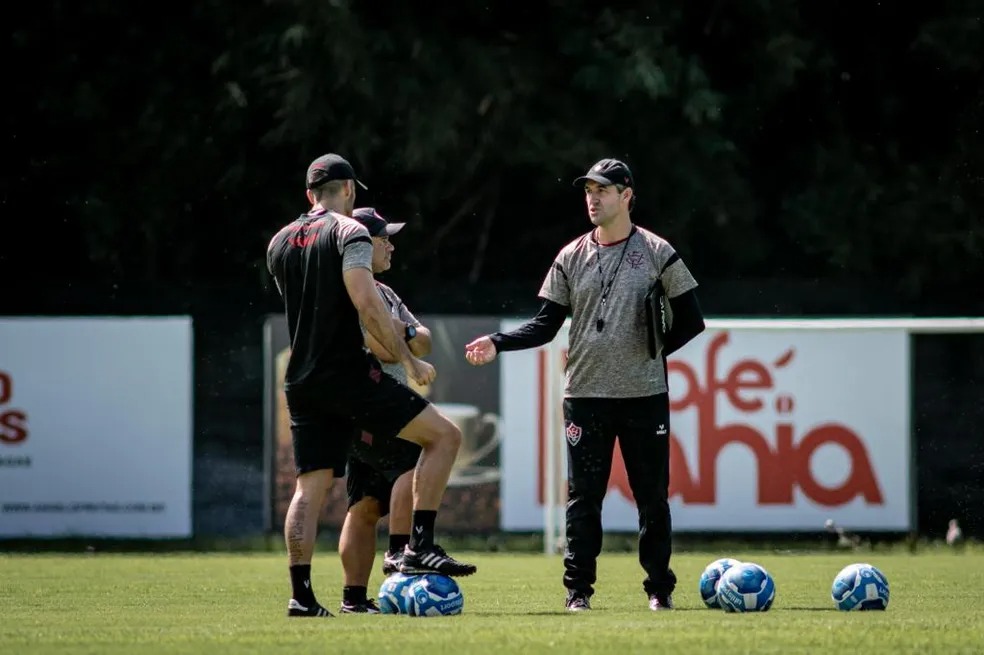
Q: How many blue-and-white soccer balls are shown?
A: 5